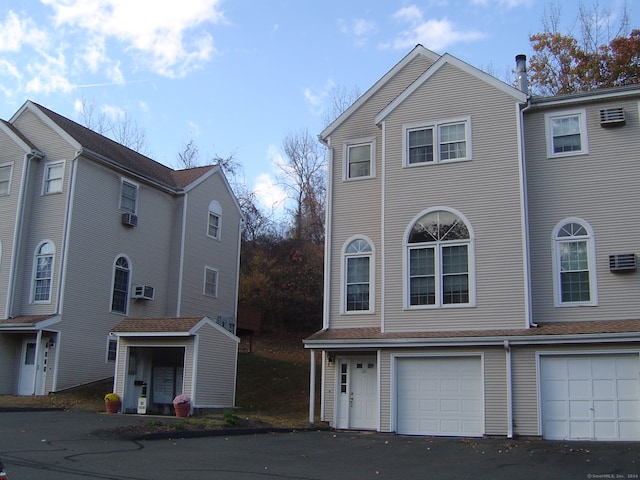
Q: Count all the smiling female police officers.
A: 0